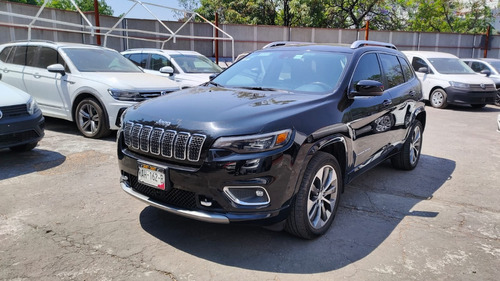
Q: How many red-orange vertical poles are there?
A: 4